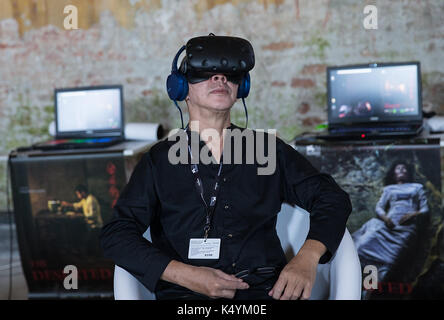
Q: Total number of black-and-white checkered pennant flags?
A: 0